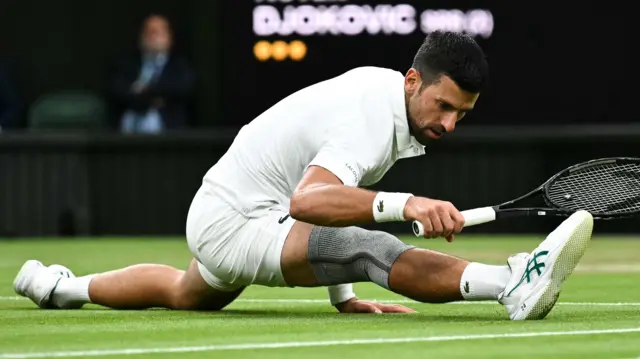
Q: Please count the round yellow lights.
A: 3